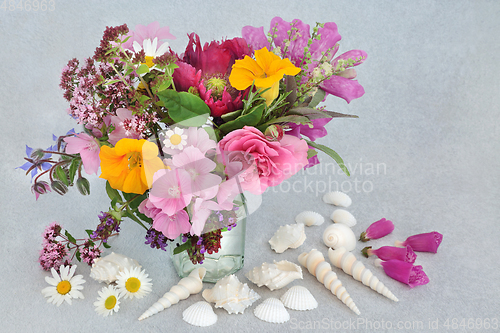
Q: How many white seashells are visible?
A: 14